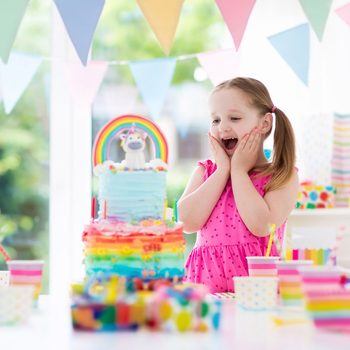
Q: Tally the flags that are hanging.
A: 11